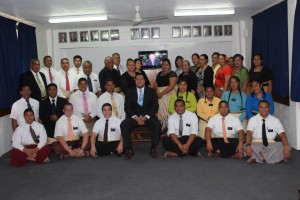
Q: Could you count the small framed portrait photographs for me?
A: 15